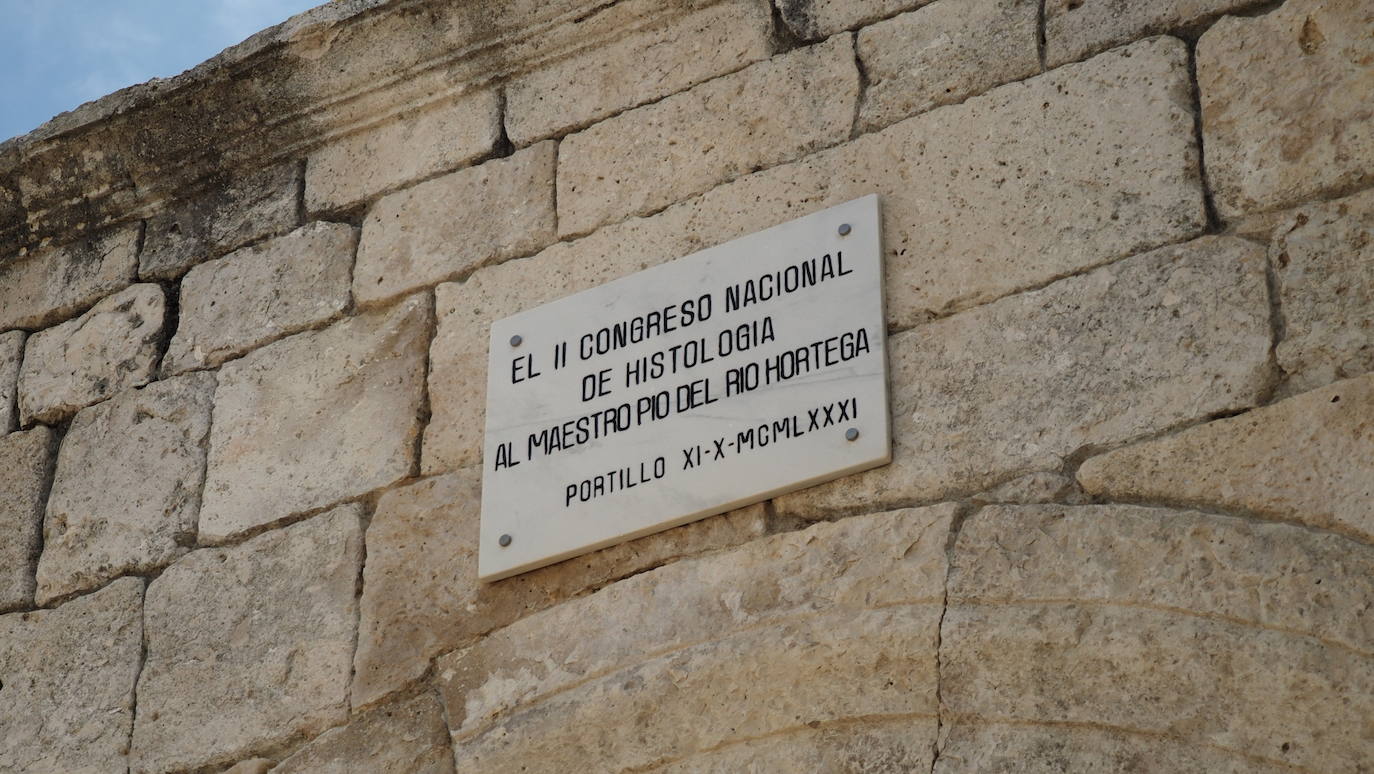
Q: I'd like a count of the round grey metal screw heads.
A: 4